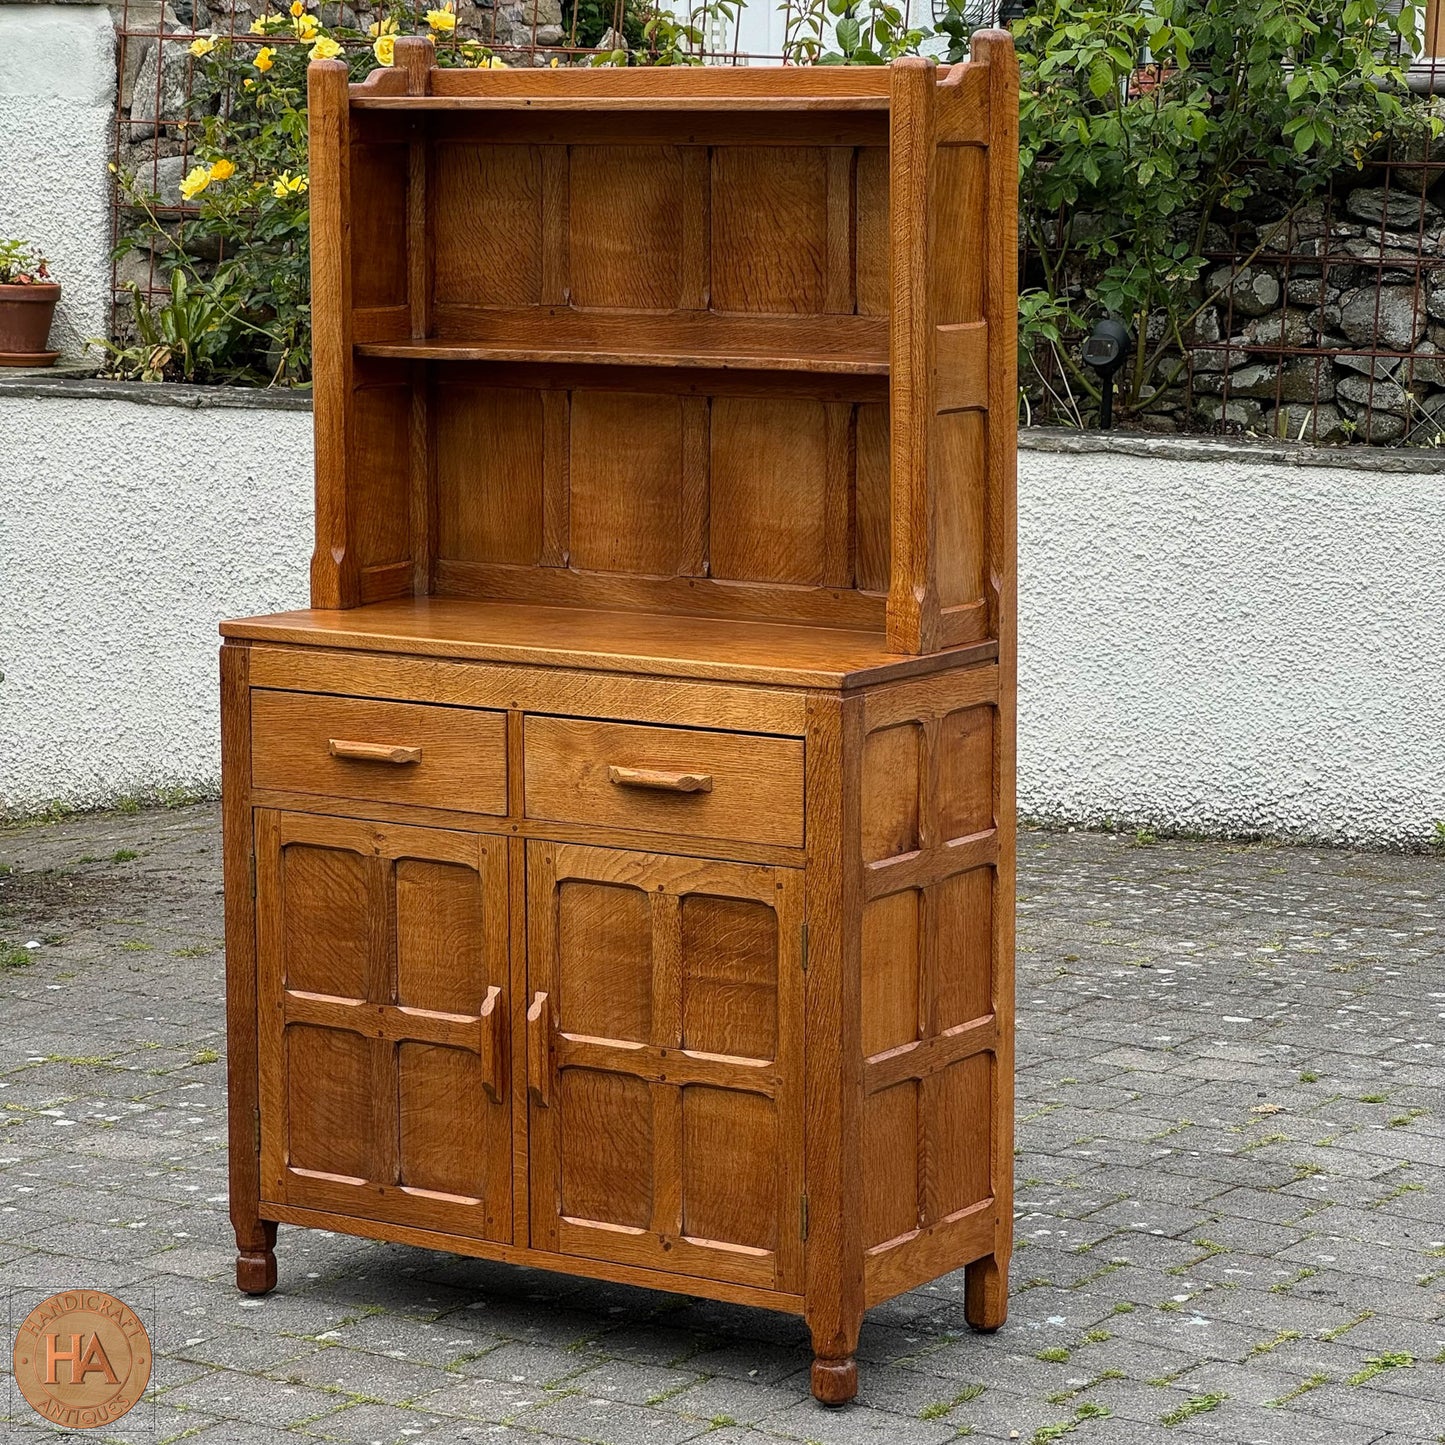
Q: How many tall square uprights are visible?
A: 4